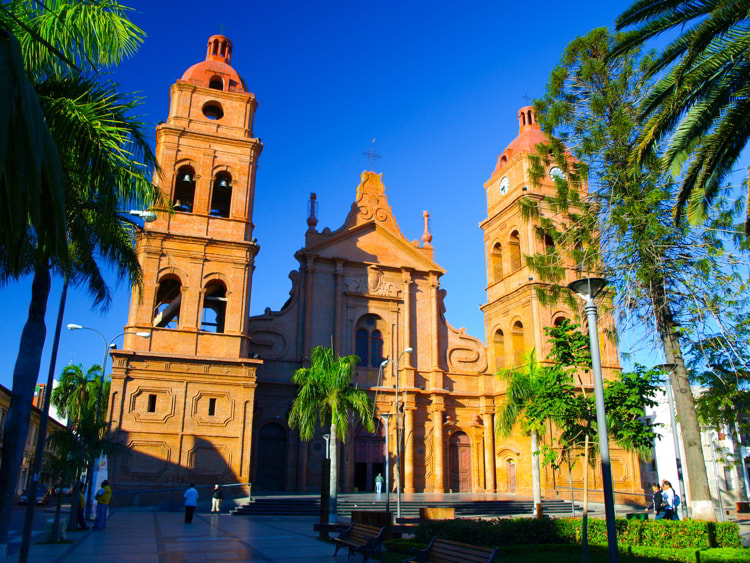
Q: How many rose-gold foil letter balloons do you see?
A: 0